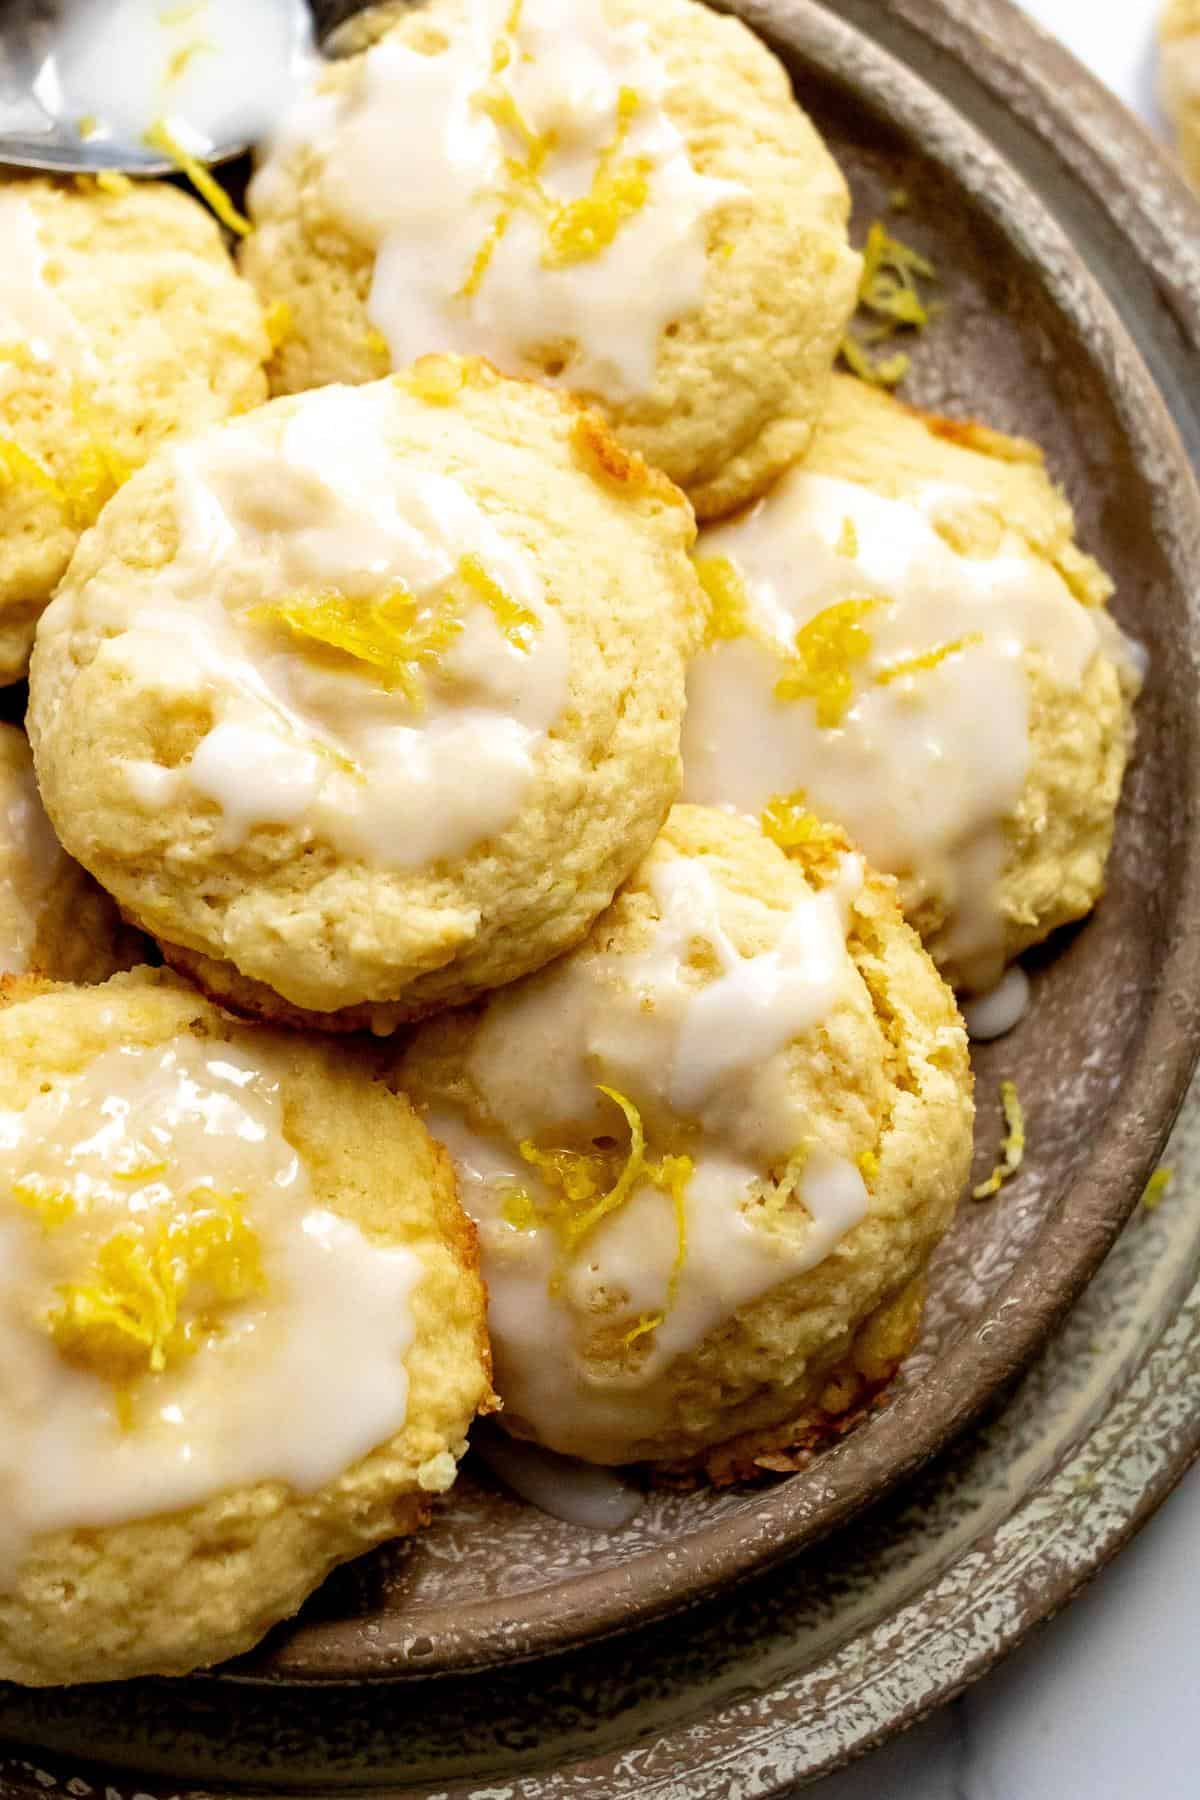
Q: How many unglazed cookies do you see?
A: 0